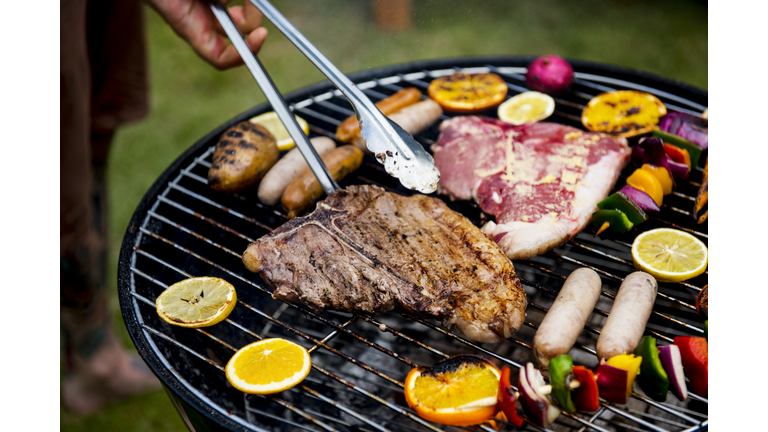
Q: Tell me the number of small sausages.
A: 6